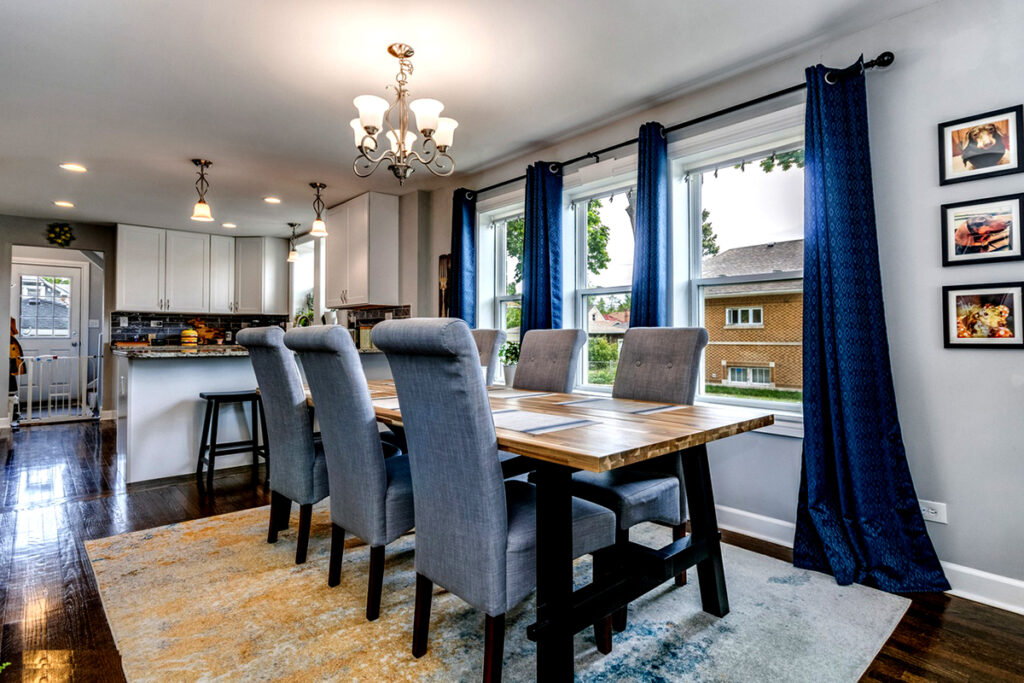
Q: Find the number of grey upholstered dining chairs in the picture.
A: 6